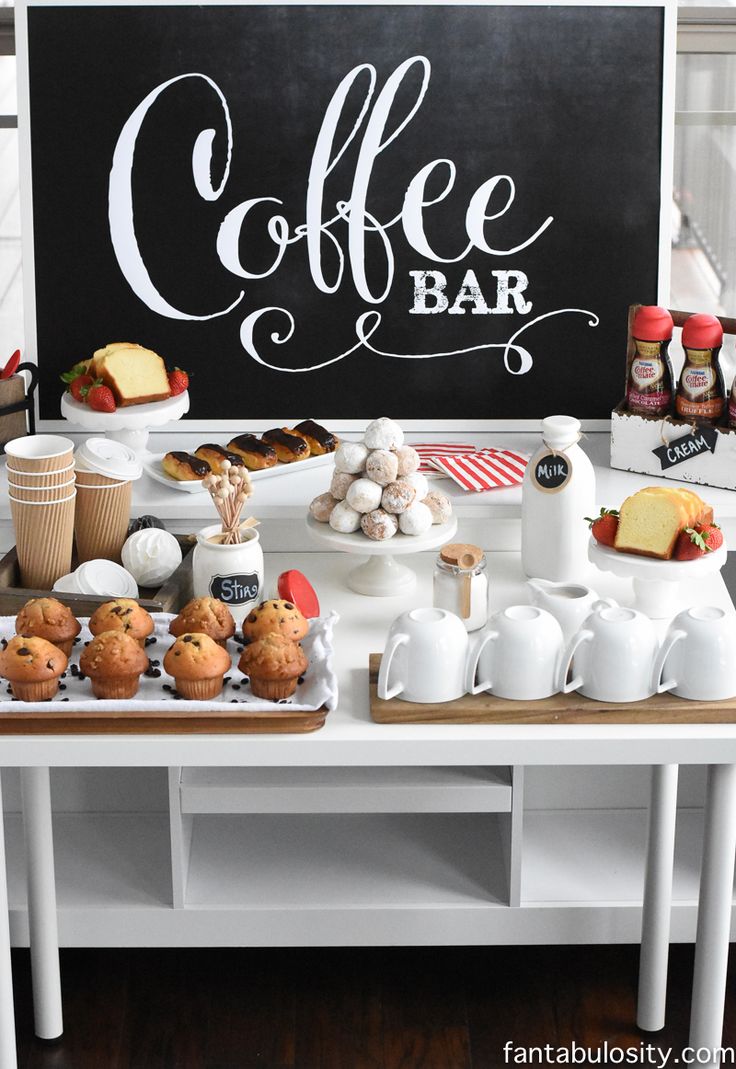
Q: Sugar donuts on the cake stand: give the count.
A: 13